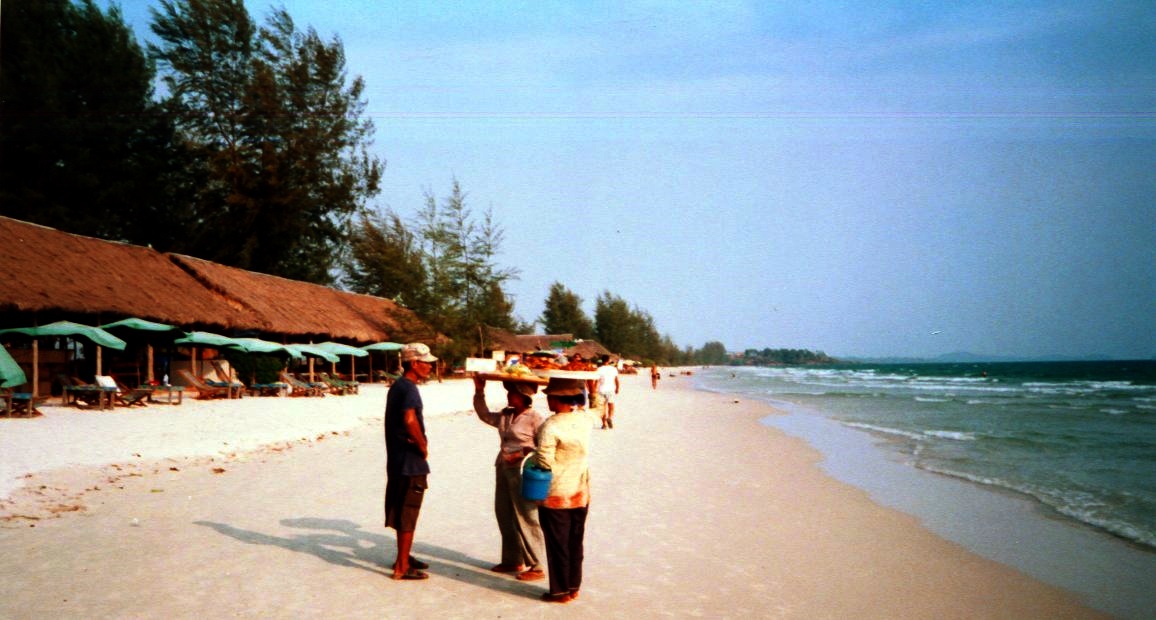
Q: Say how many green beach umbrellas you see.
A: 8